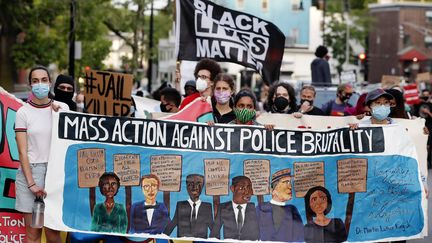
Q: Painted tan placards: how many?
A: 7